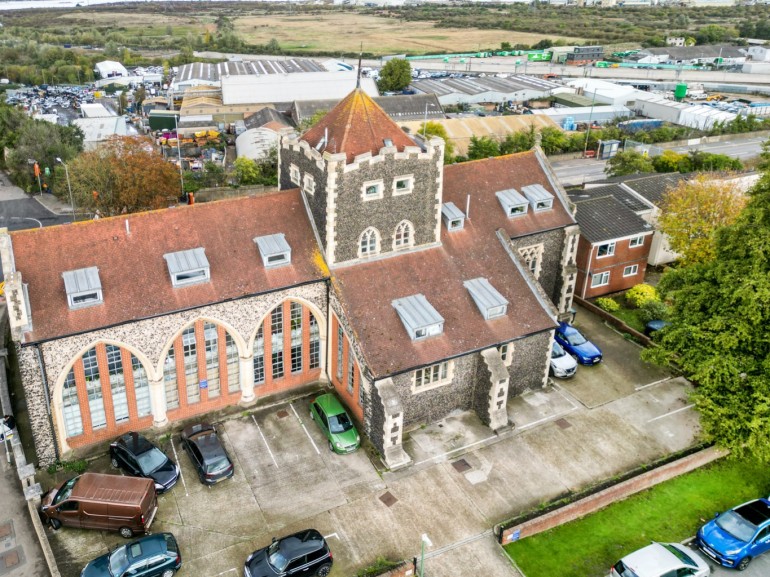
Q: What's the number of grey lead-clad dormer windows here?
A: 8